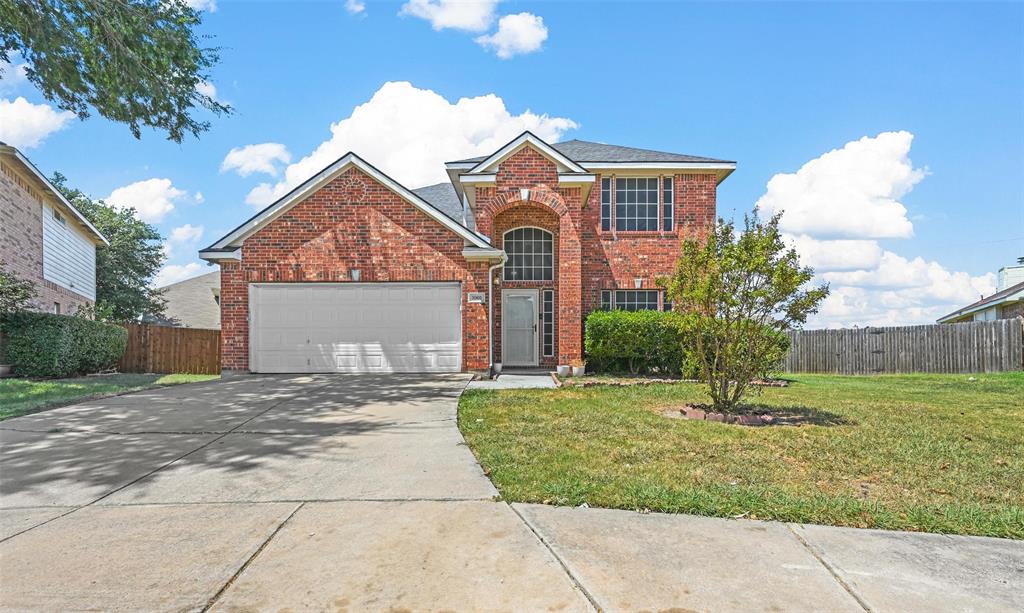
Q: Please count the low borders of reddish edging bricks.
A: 2